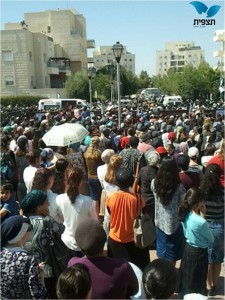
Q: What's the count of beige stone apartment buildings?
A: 3